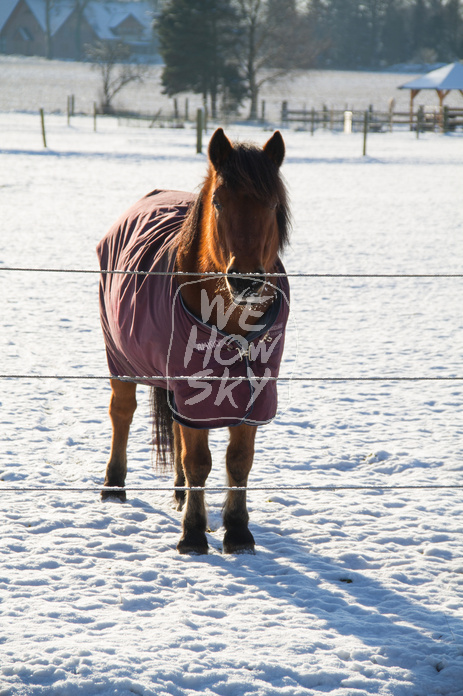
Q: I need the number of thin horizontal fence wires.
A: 3